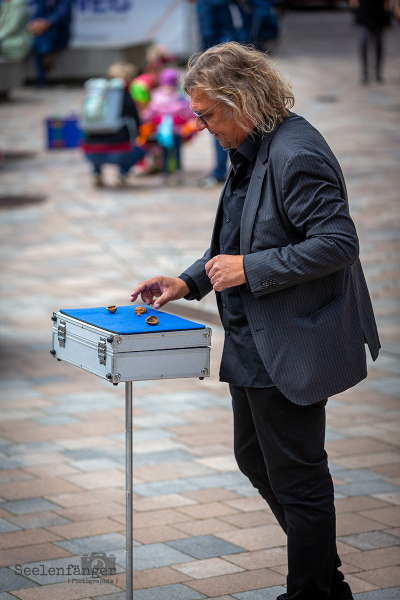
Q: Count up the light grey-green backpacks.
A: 1